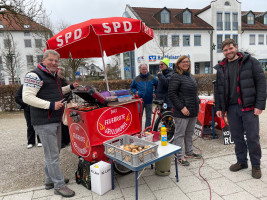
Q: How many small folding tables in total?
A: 1